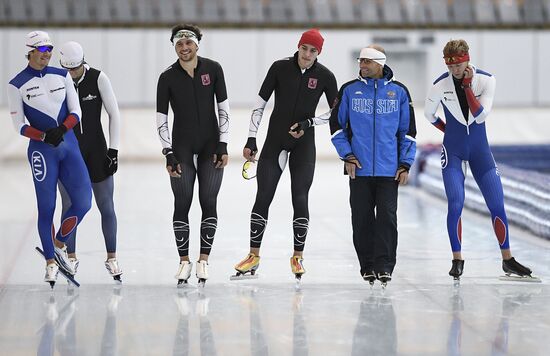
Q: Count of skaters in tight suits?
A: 5